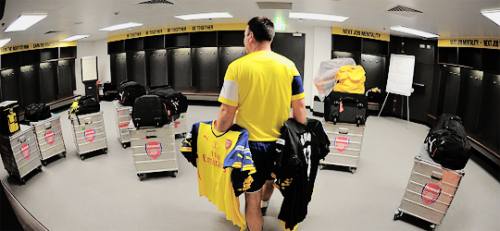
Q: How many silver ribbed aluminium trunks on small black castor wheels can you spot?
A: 8